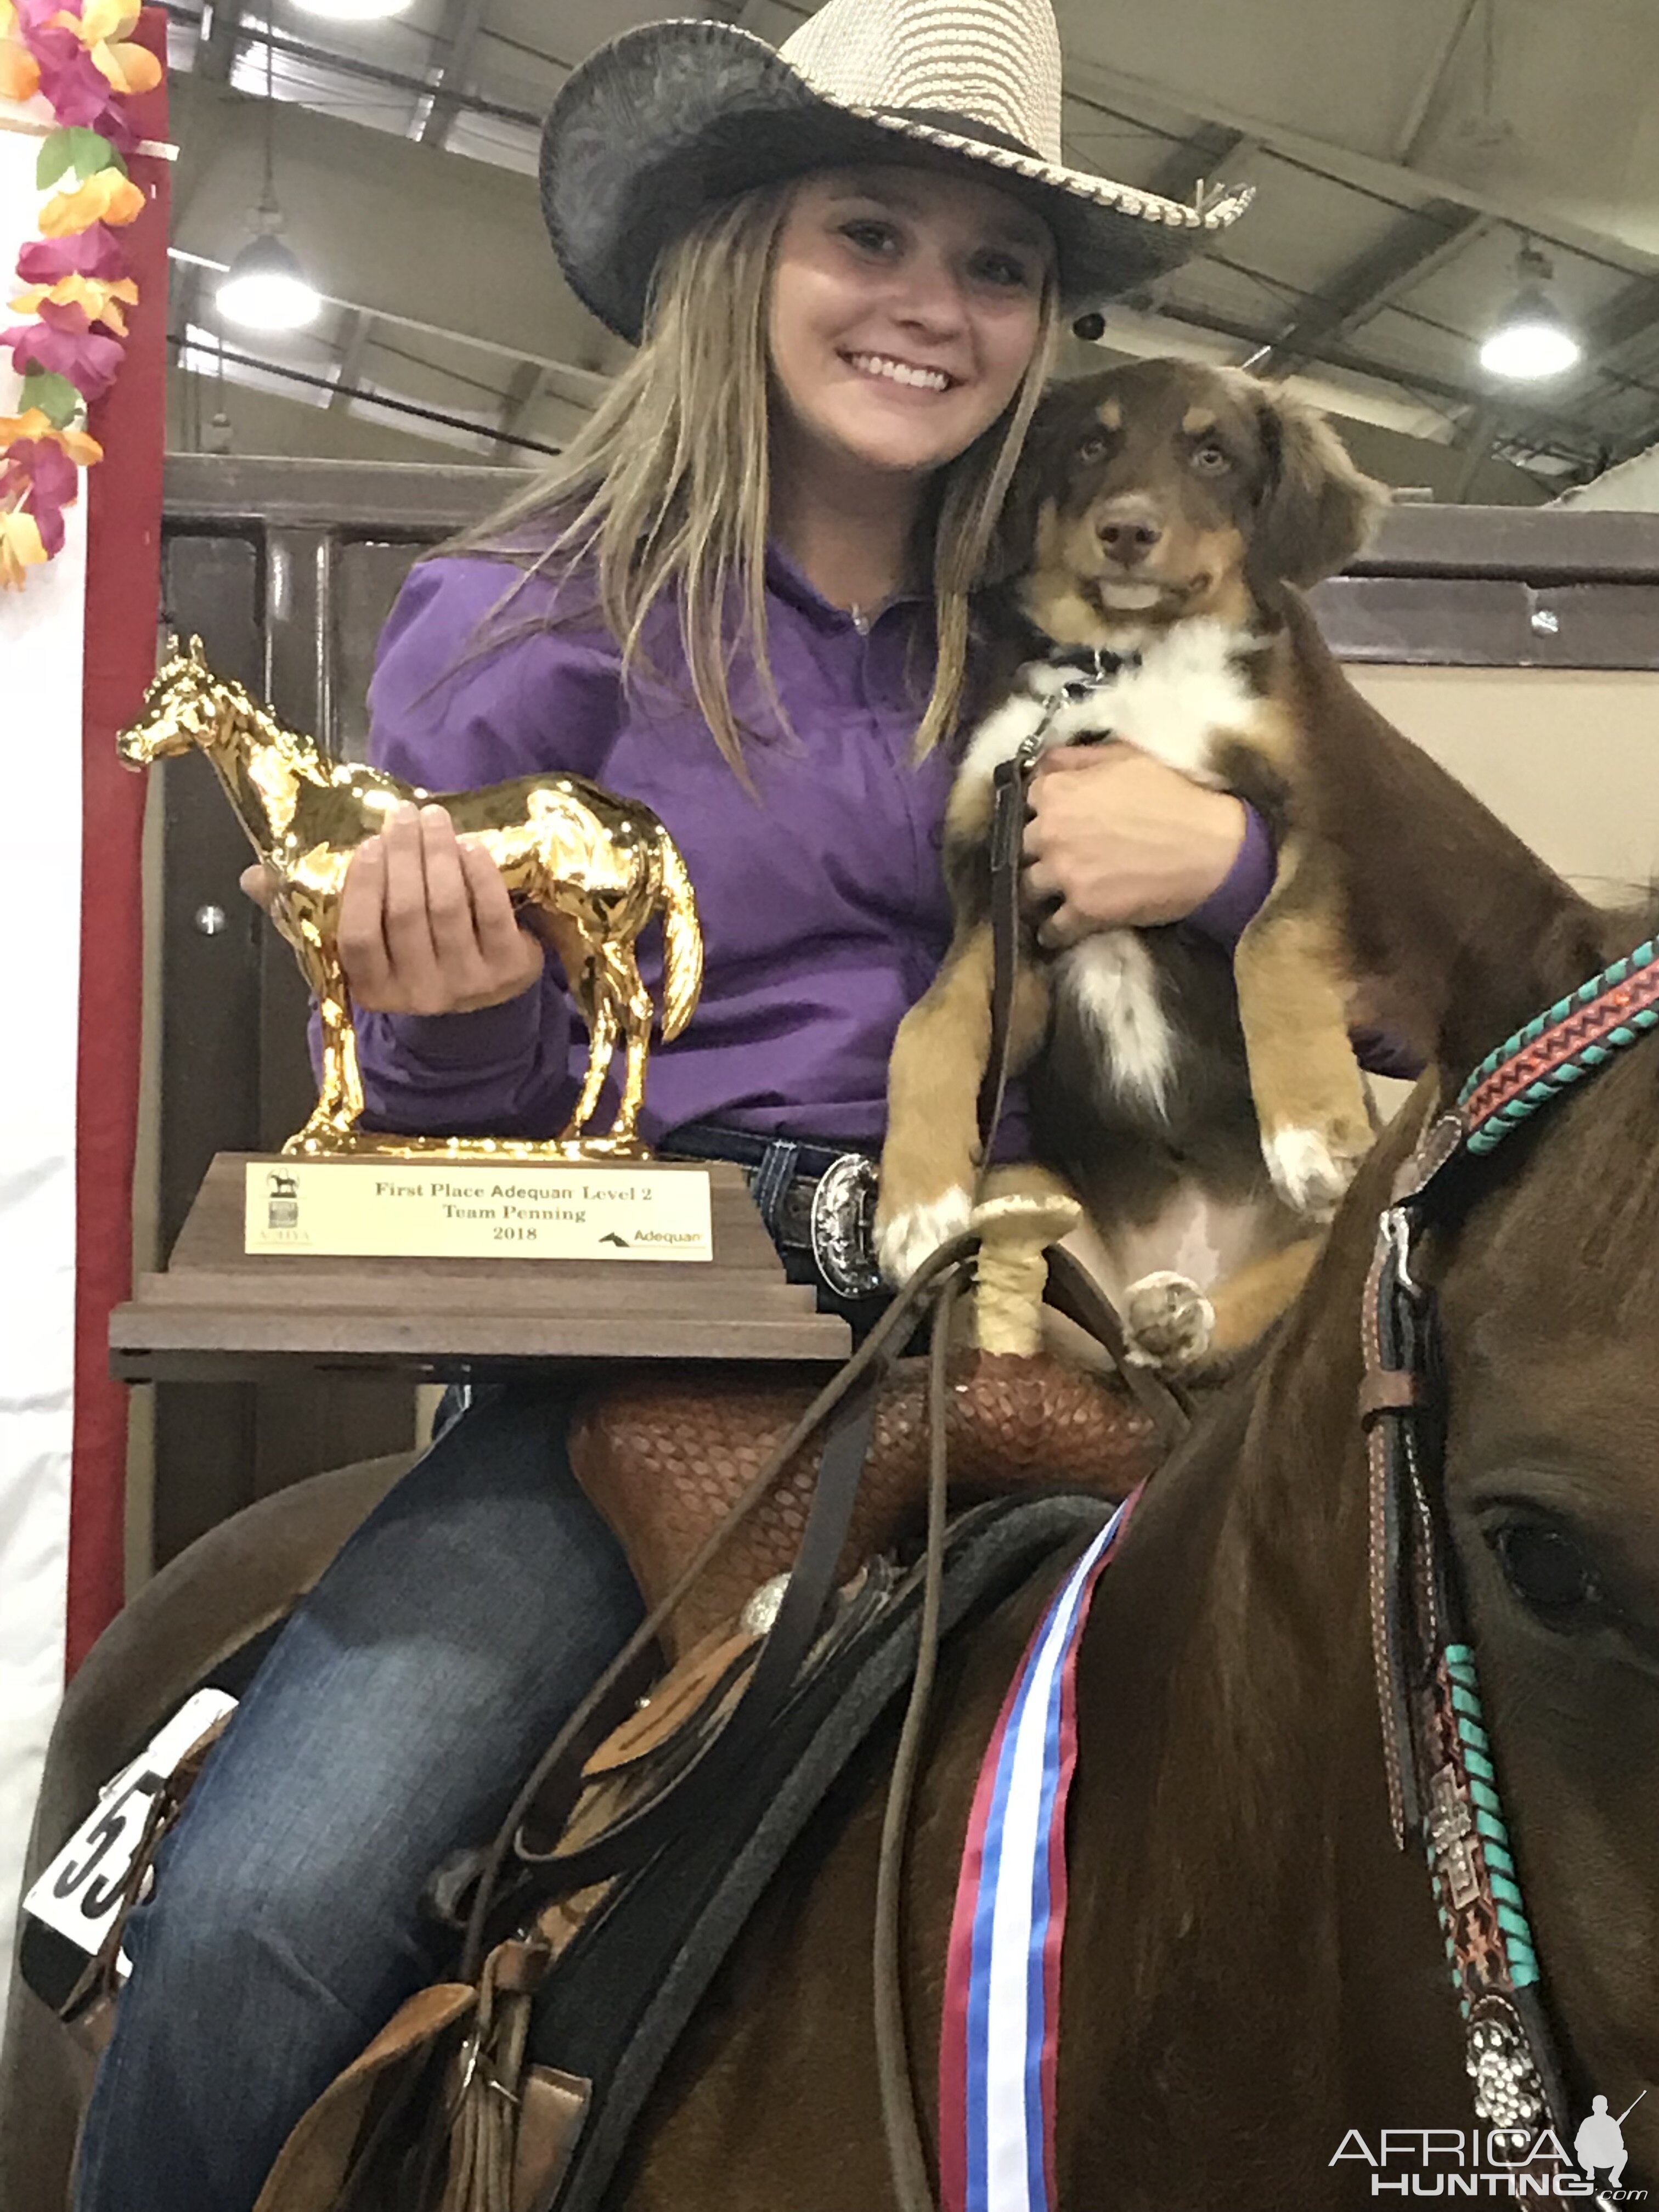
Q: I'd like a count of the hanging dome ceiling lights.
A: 3